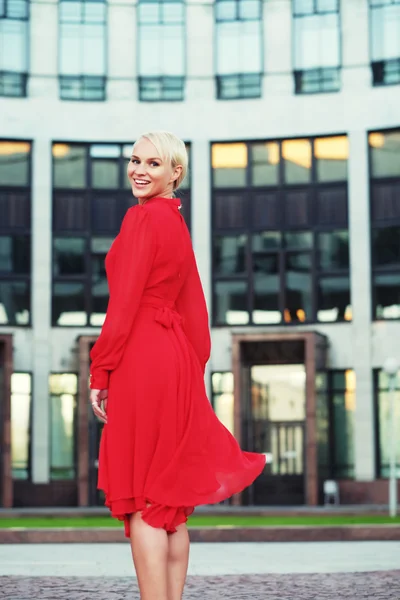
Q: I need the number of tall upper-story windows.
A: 6